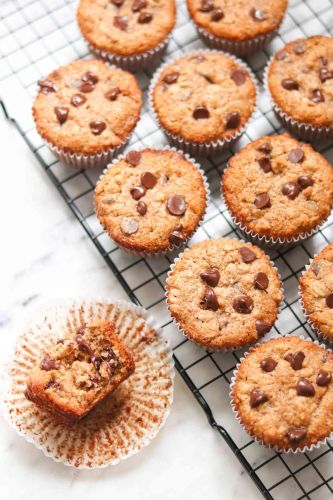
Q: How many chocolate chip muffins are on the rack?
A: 10